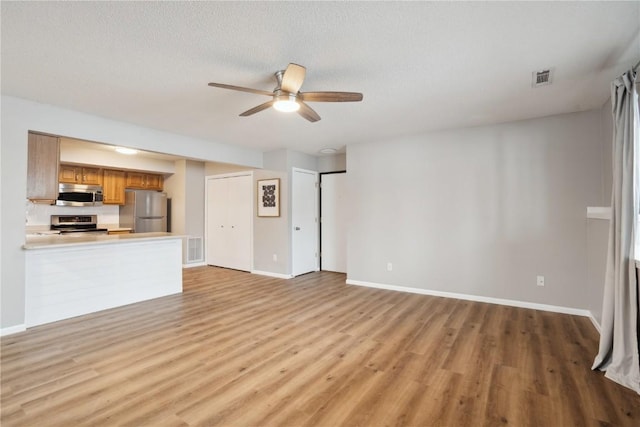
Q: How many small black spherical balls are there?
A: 0